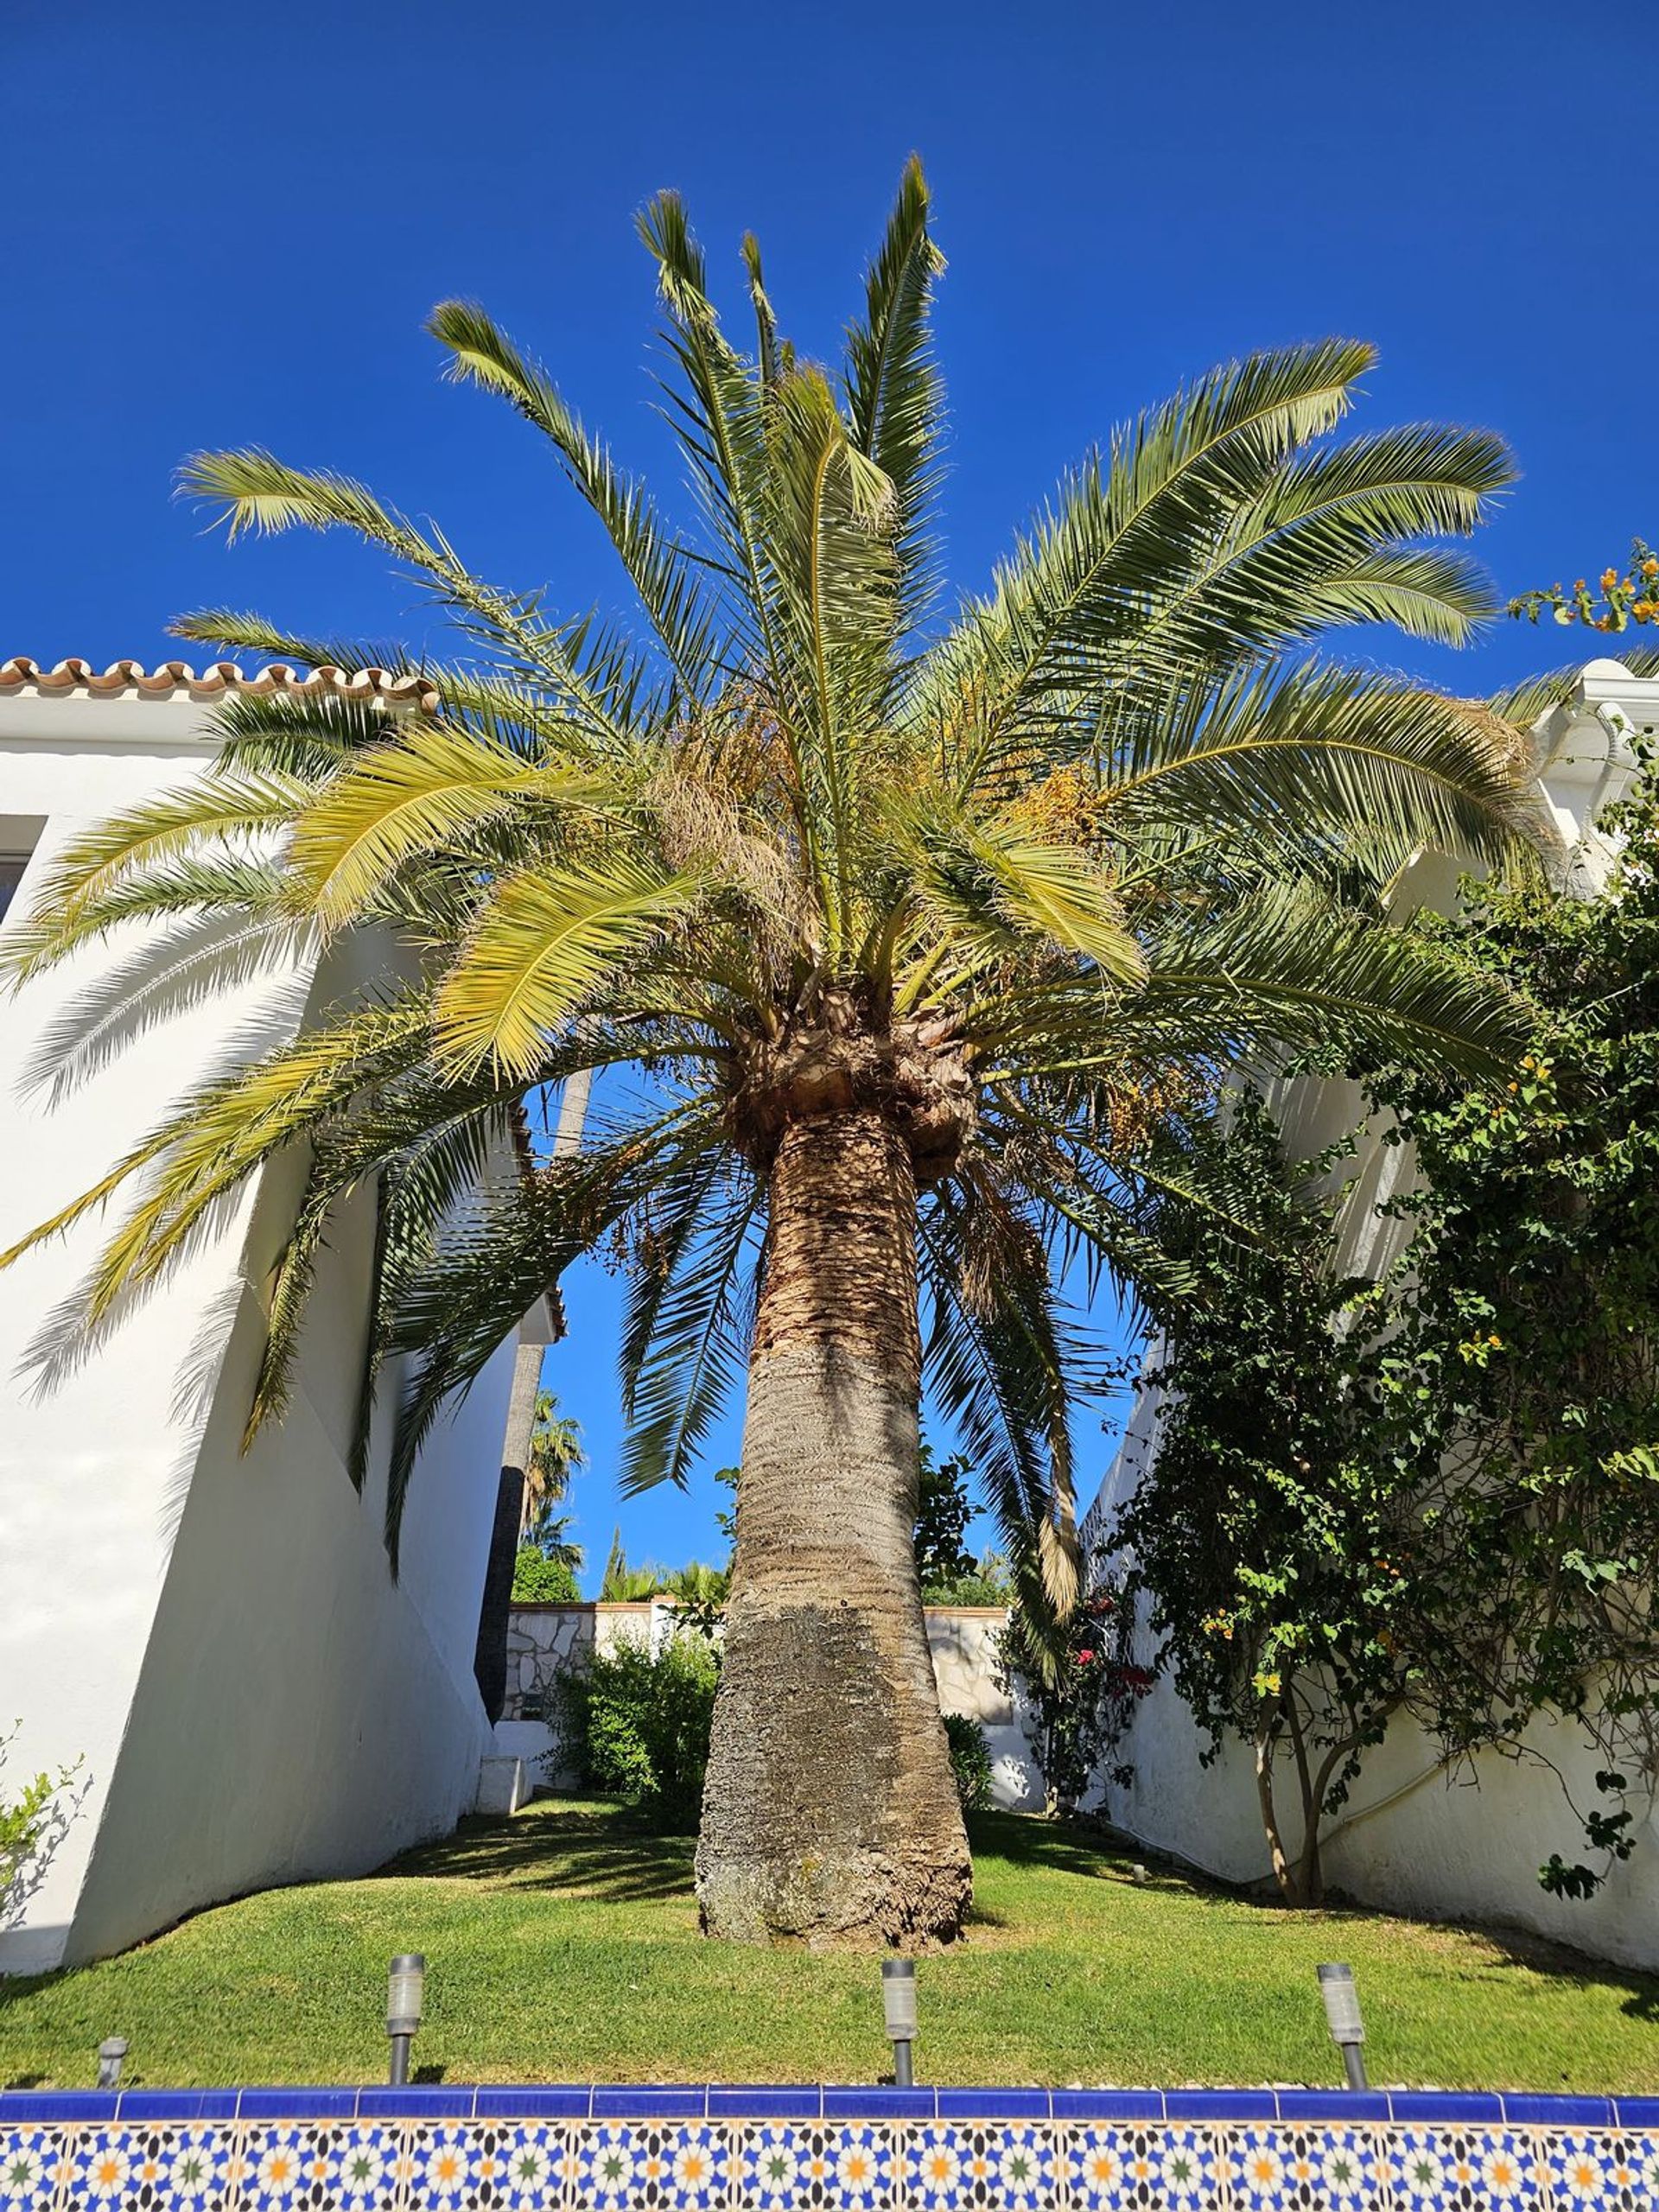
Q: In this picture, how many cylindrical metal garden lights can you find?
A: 3